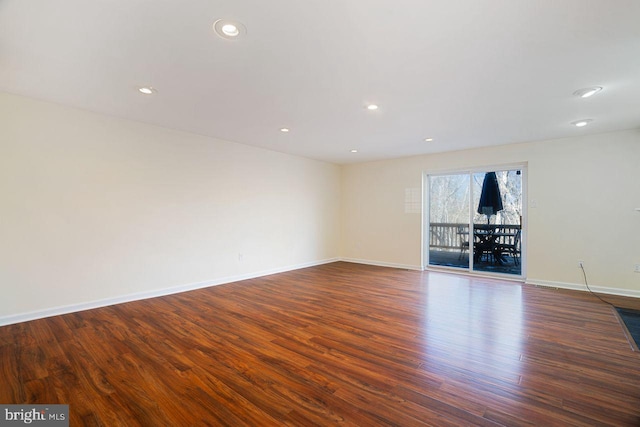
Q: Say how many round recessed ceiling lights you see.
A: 8